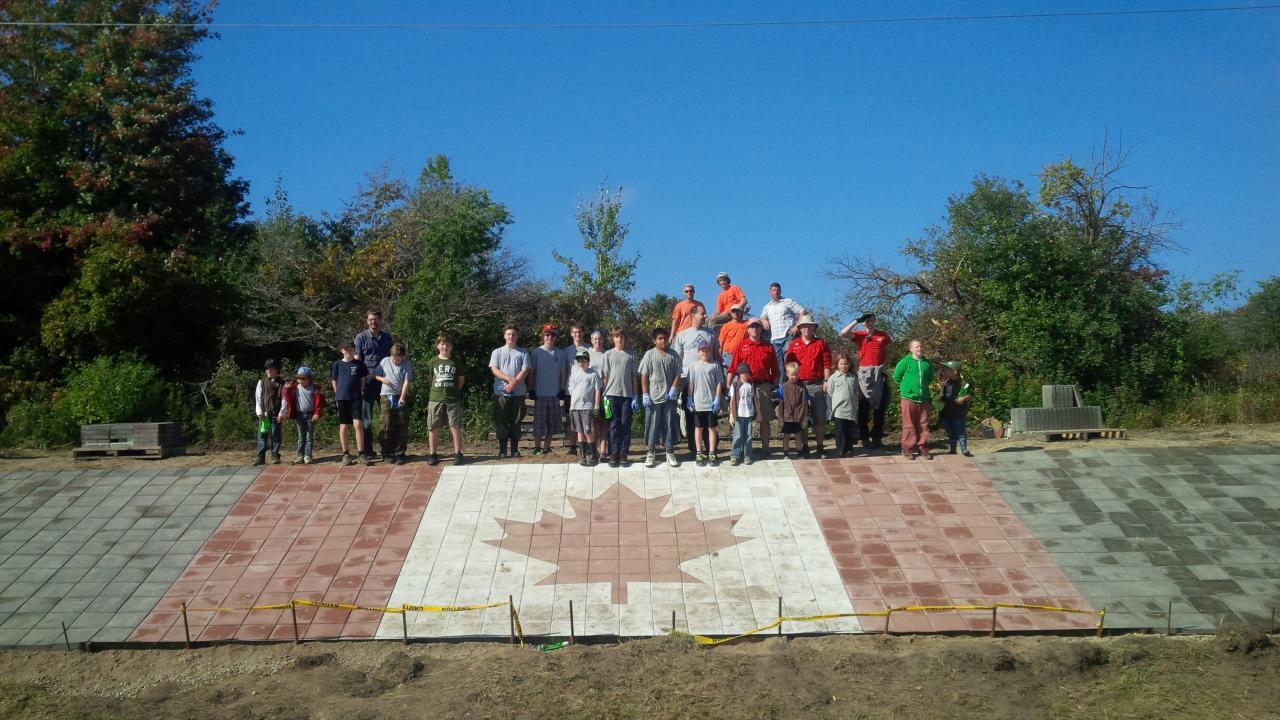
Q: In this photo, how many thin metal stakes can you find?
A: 13